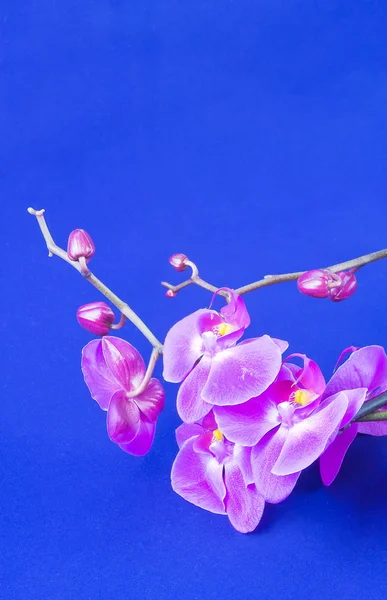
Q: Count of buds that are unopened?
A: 6